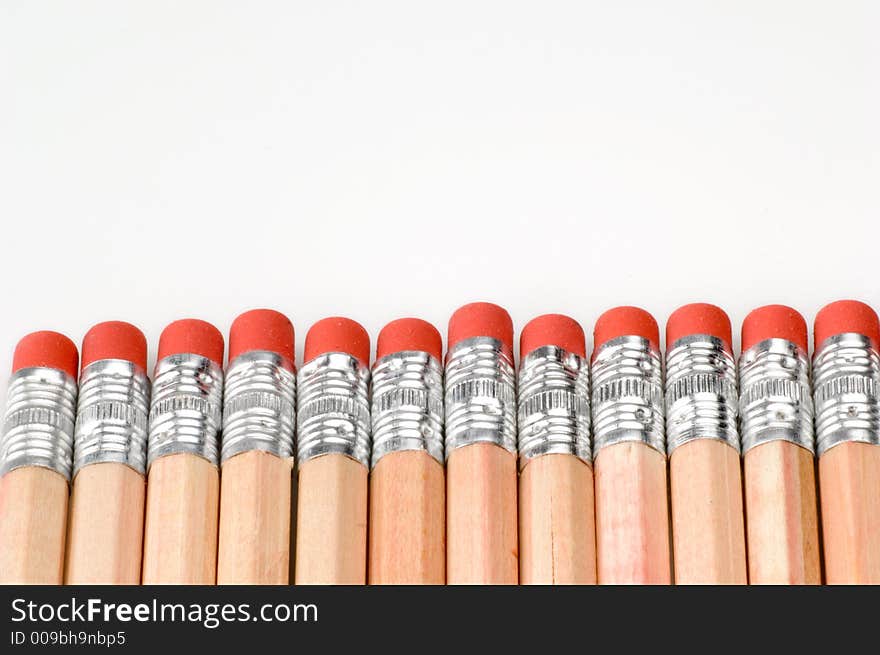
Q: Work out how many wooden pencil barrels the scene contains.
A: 12